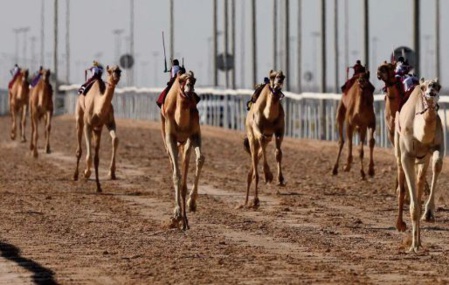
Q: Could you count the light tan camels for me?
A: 4